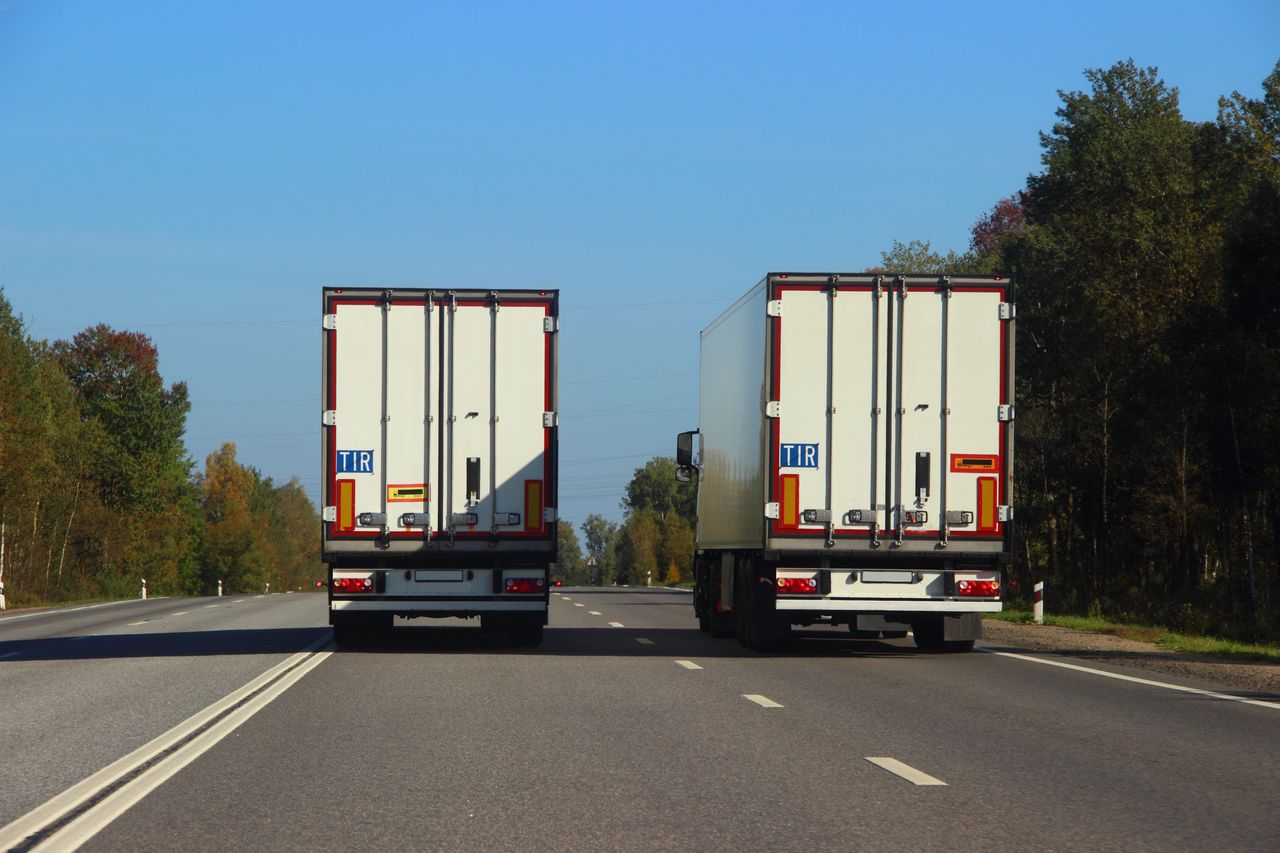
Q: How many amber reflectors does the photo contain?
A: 4